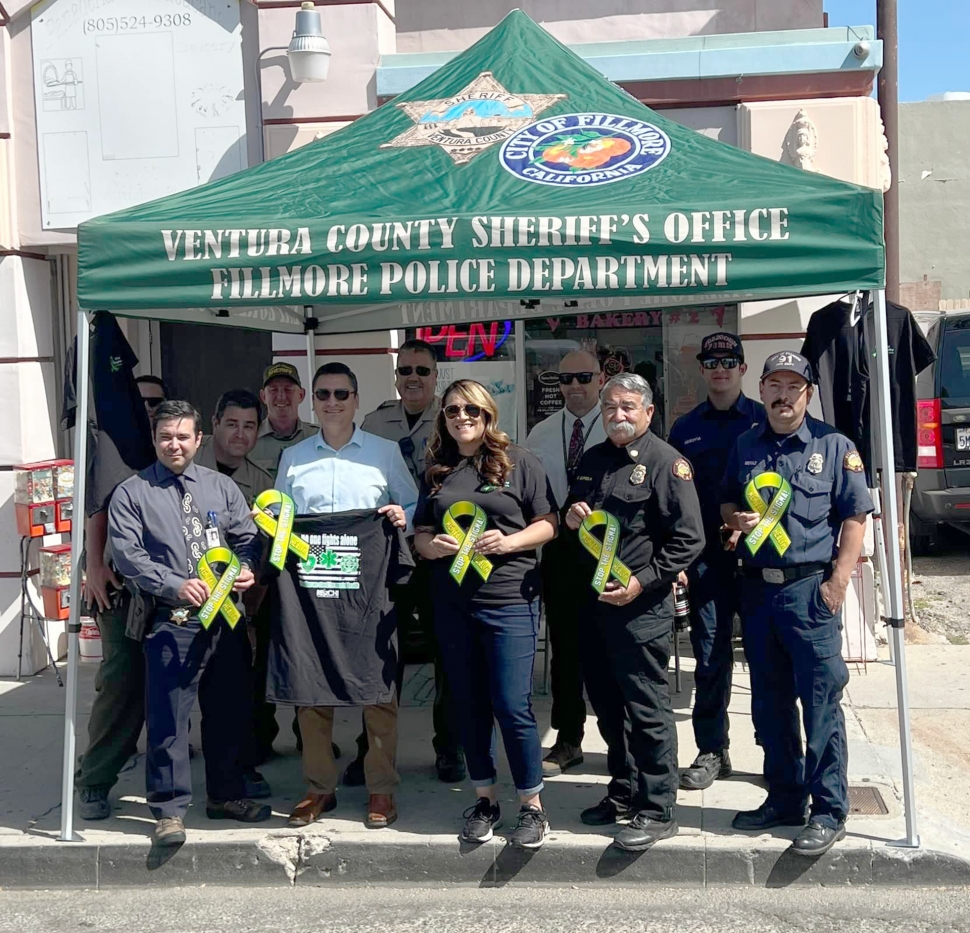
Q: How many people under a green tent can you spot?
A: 11